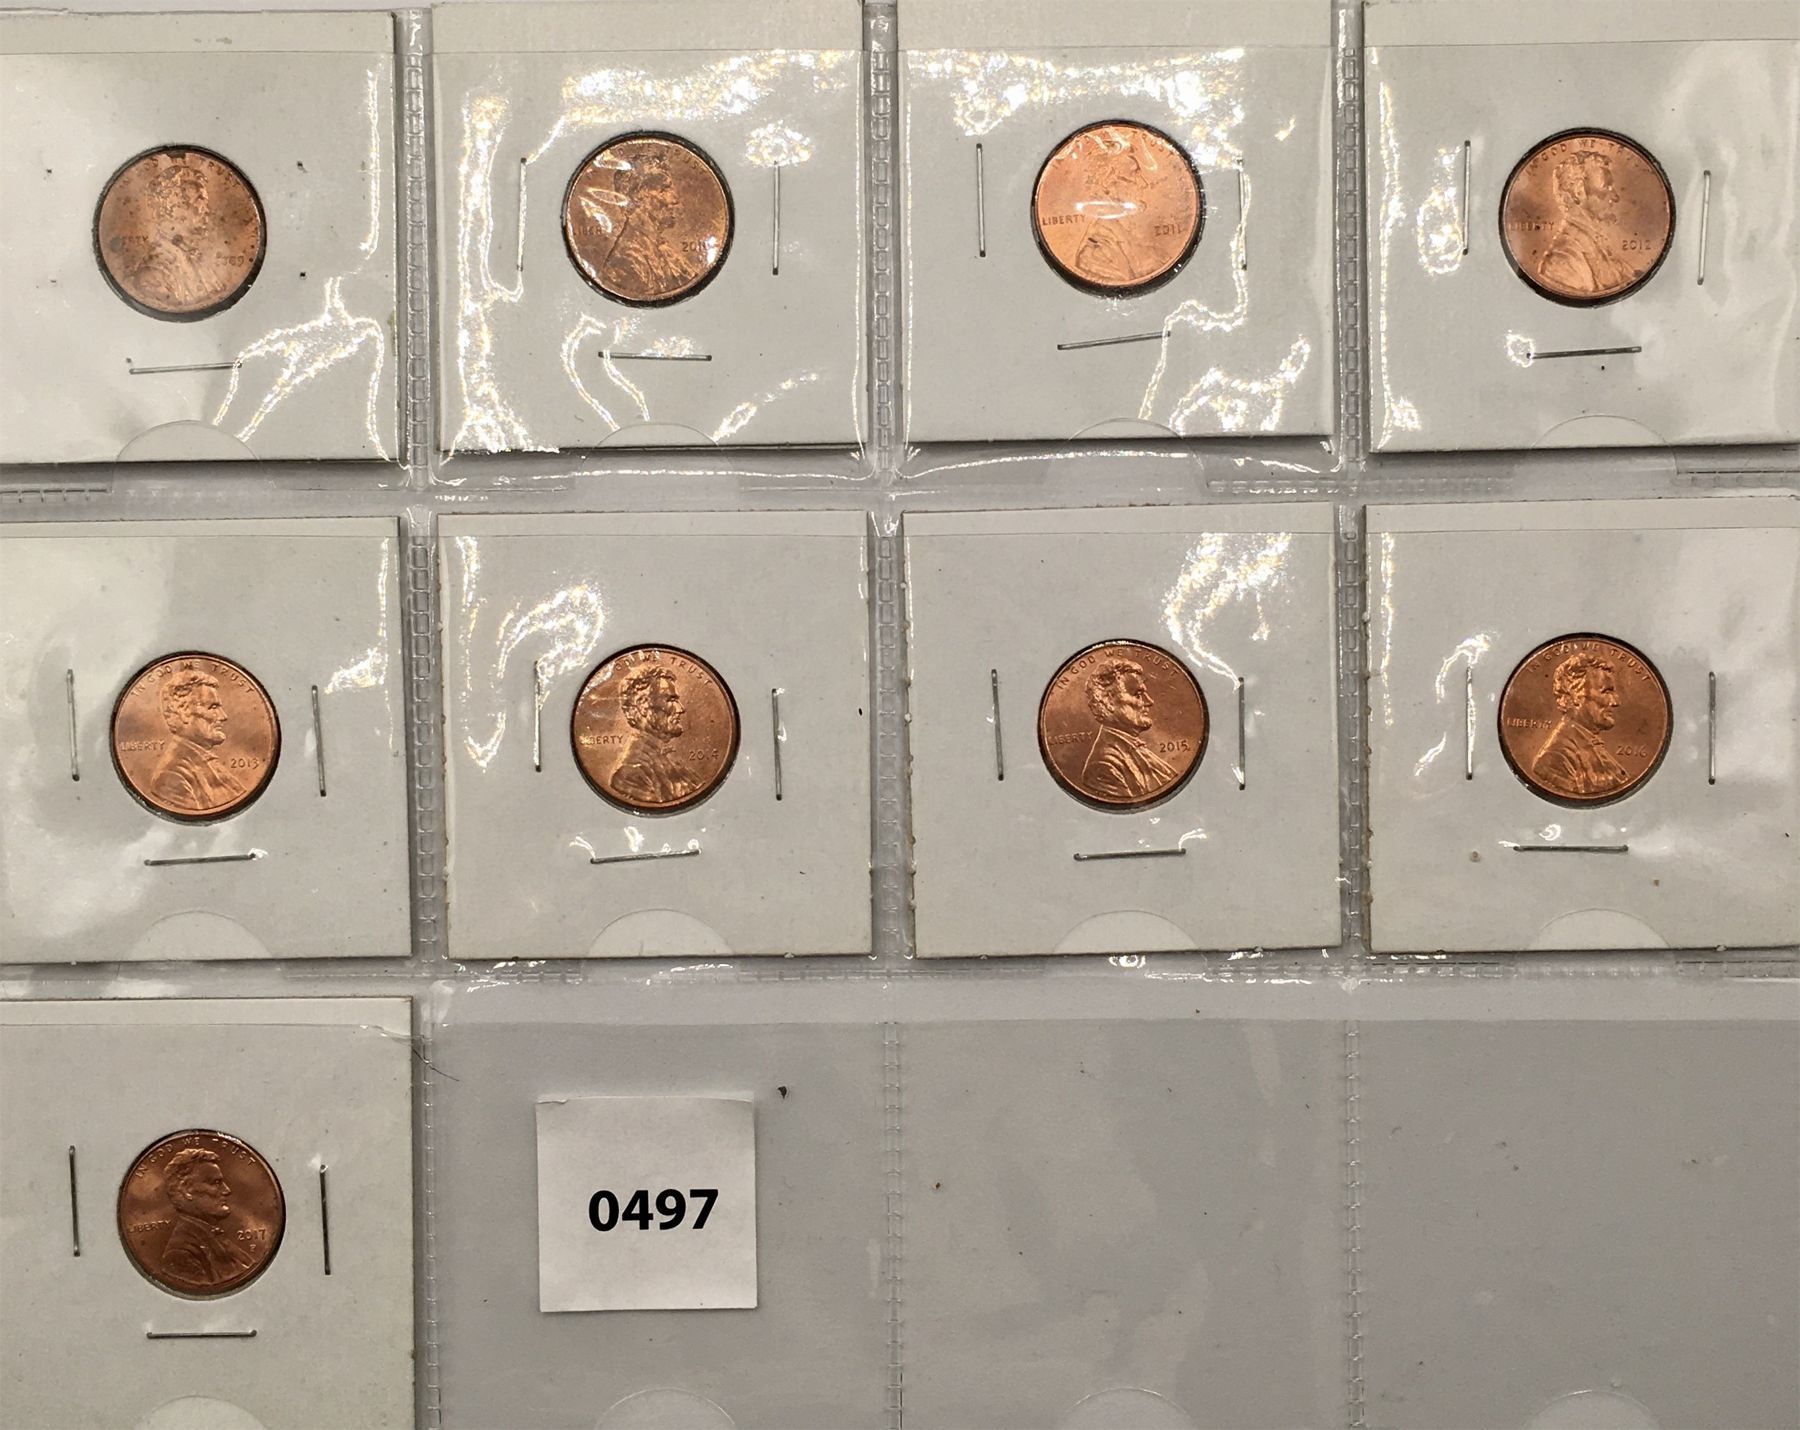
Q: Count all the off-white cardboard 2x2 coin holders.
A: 9